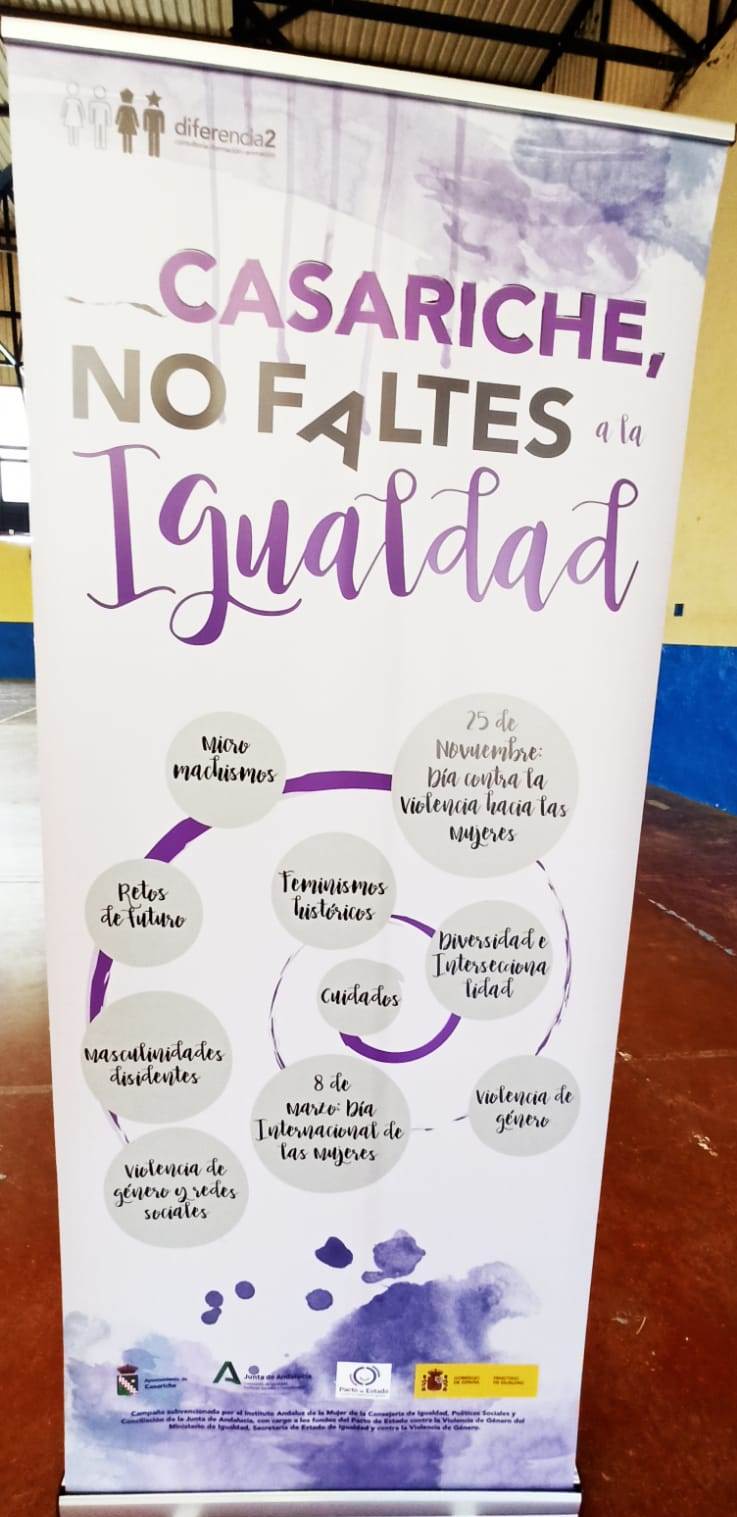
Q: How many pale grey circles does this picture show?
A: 10